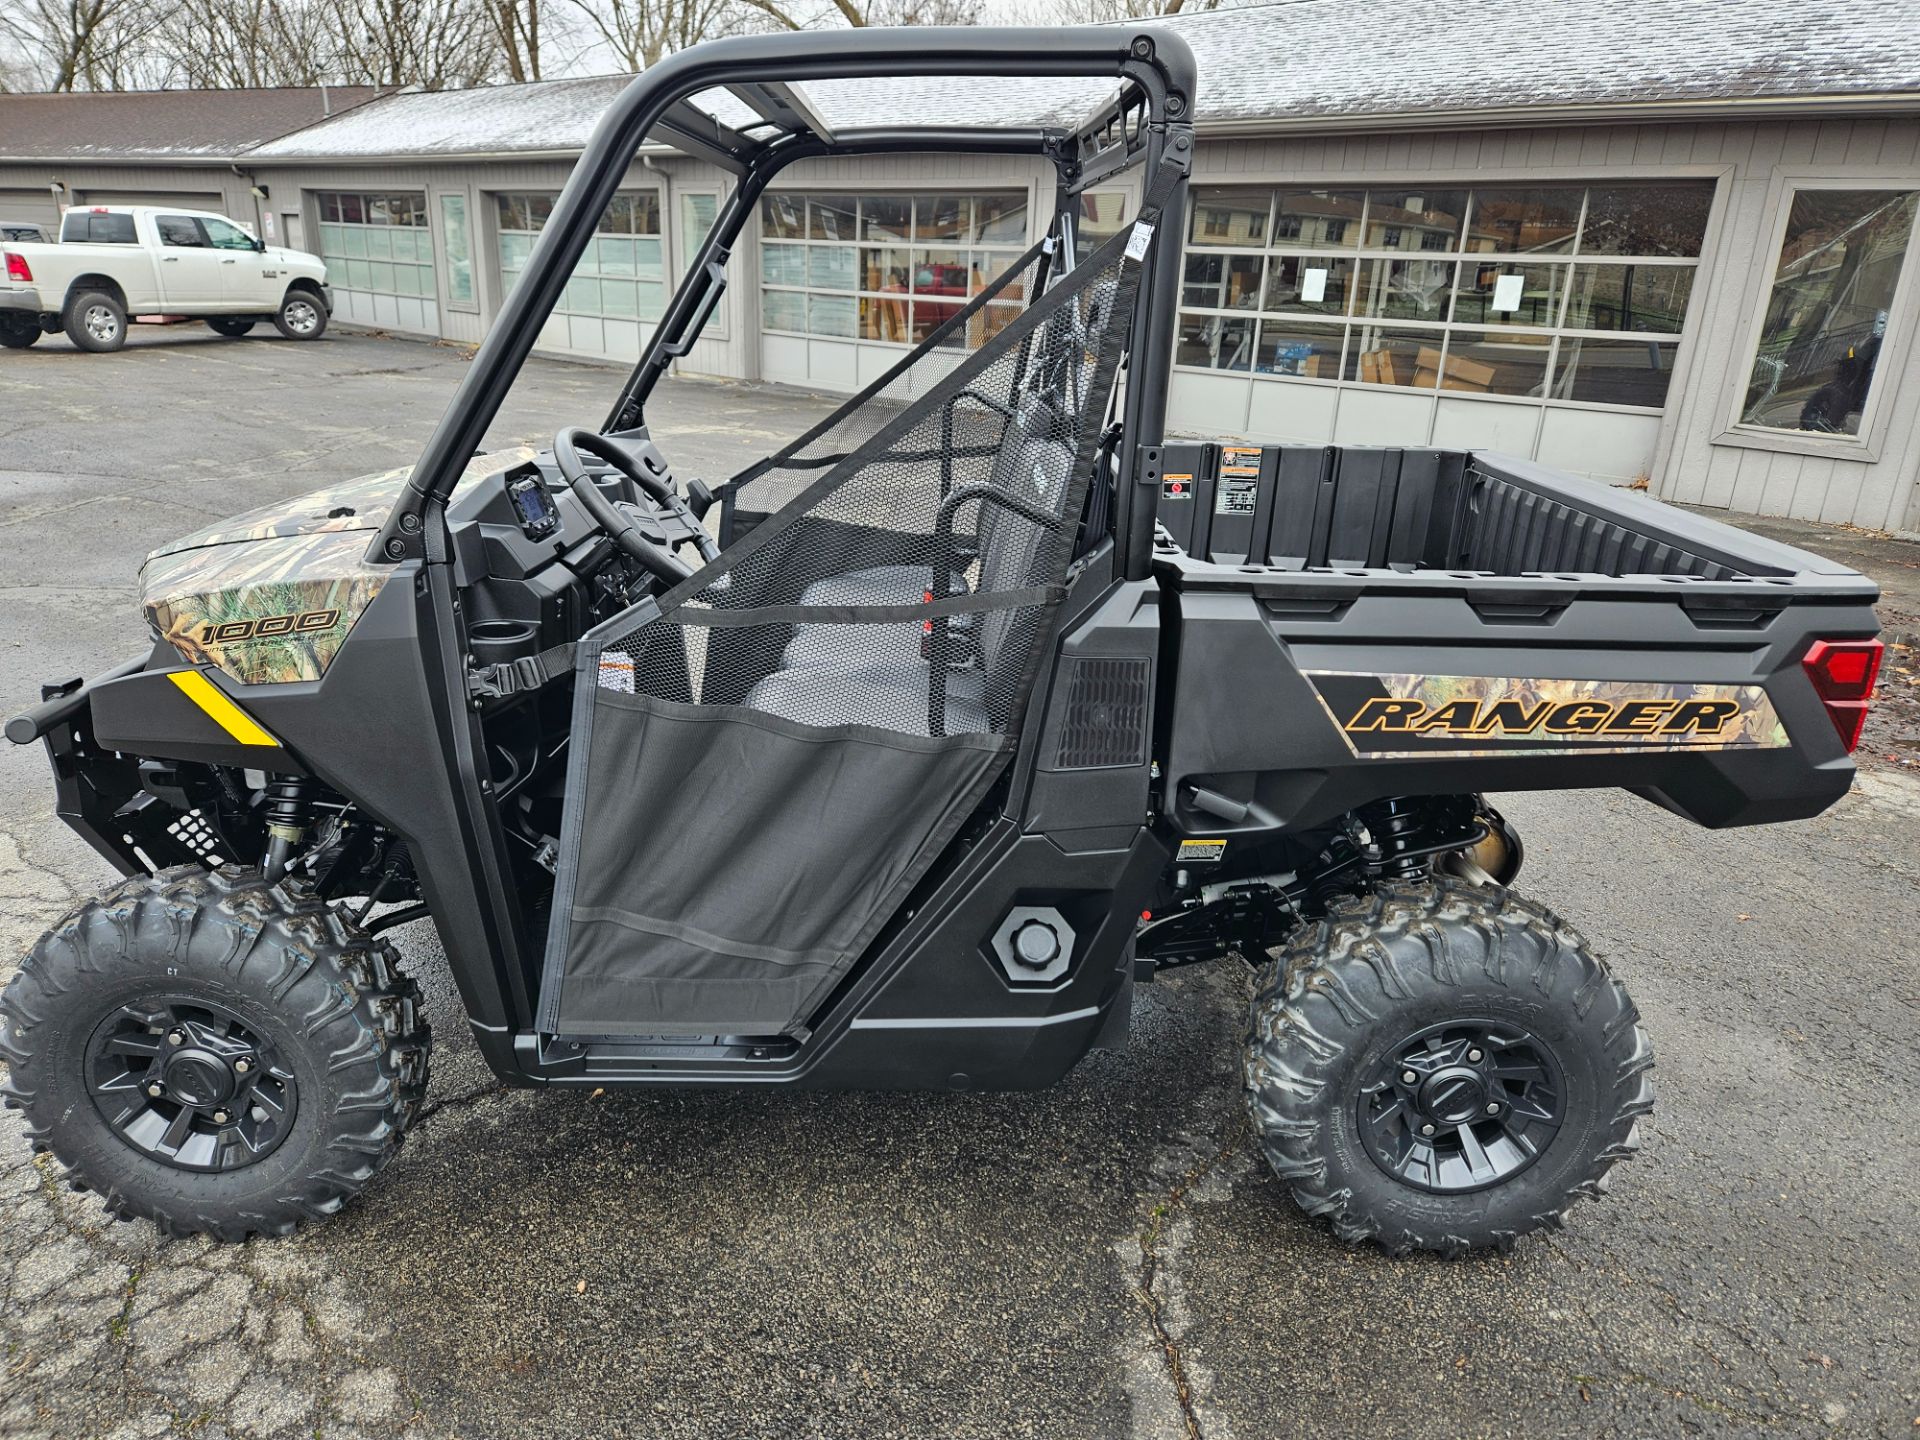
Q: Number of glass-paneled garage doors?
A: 4